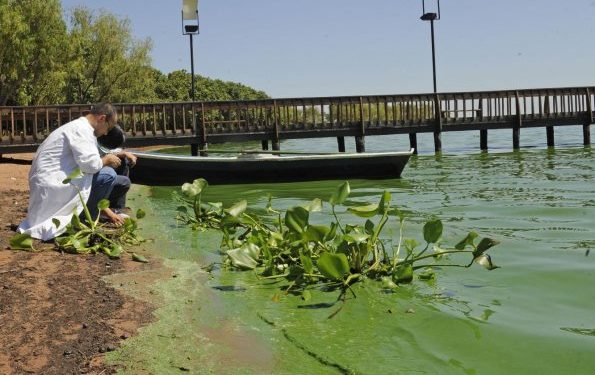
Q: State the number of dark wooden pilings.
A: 12